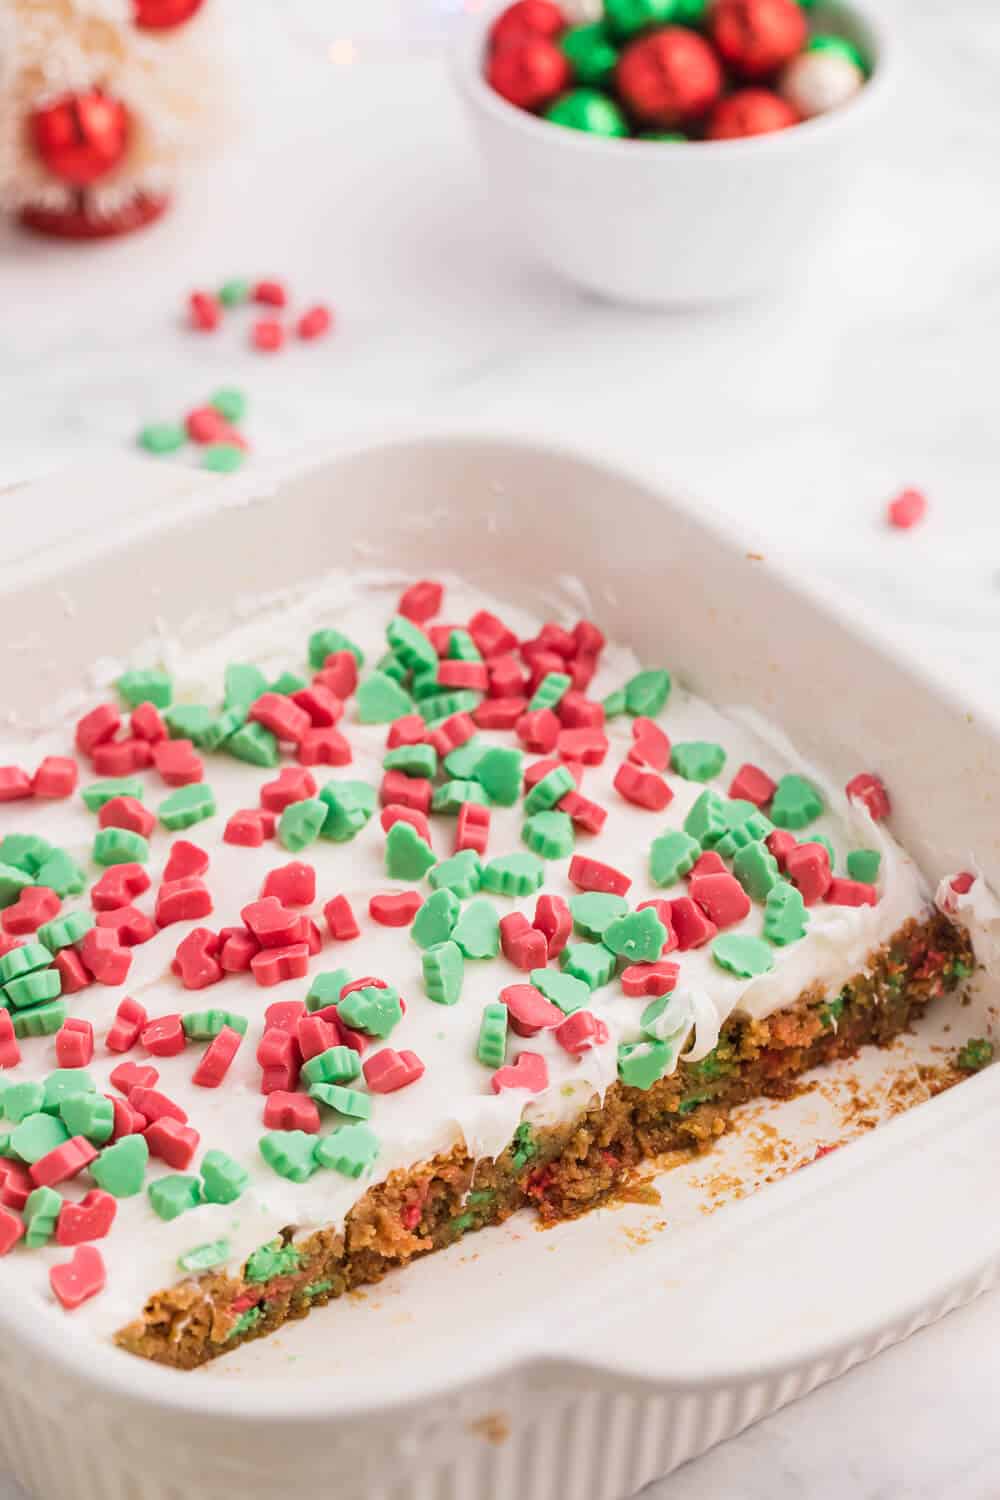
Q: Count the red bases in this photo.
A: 1